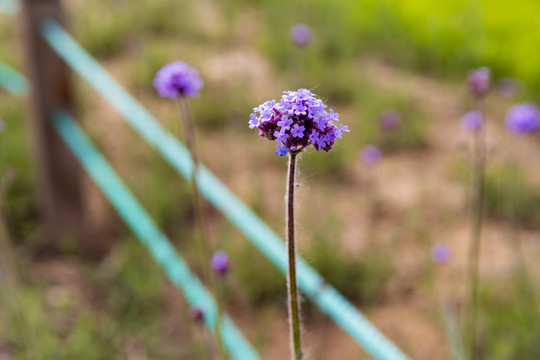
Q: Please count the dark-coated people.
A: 0